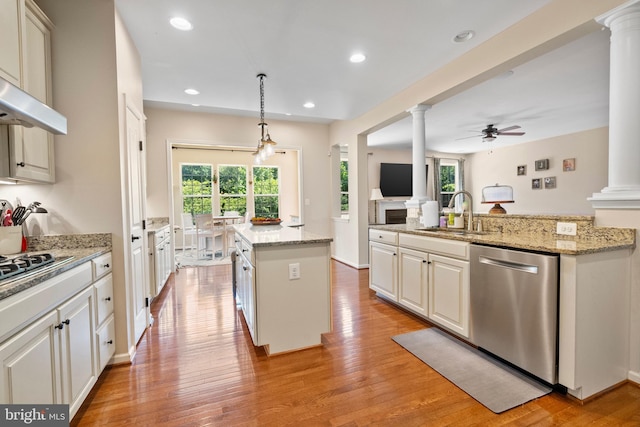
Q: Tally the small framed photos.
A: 5